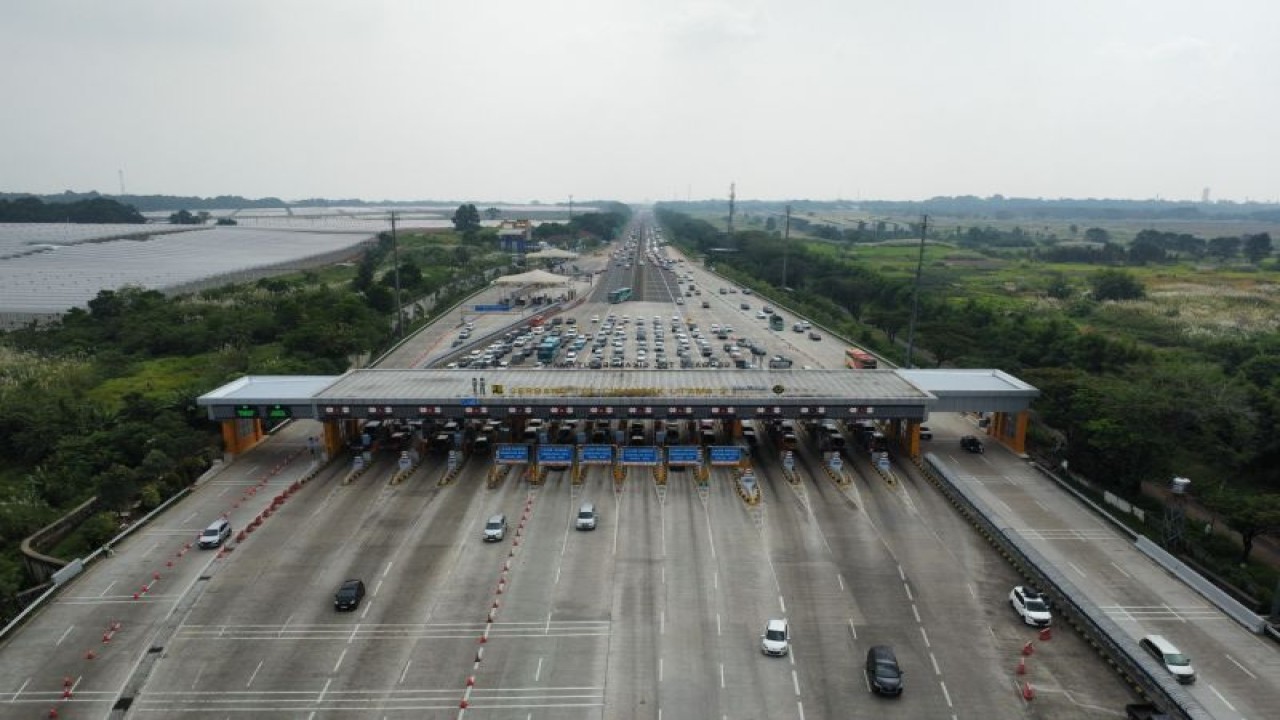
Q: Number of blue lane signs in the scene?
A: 6